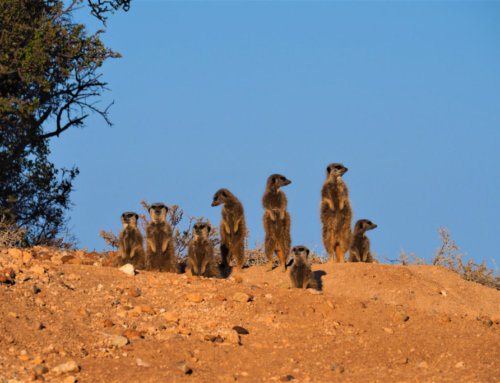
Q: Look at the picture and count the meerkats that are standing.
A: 3